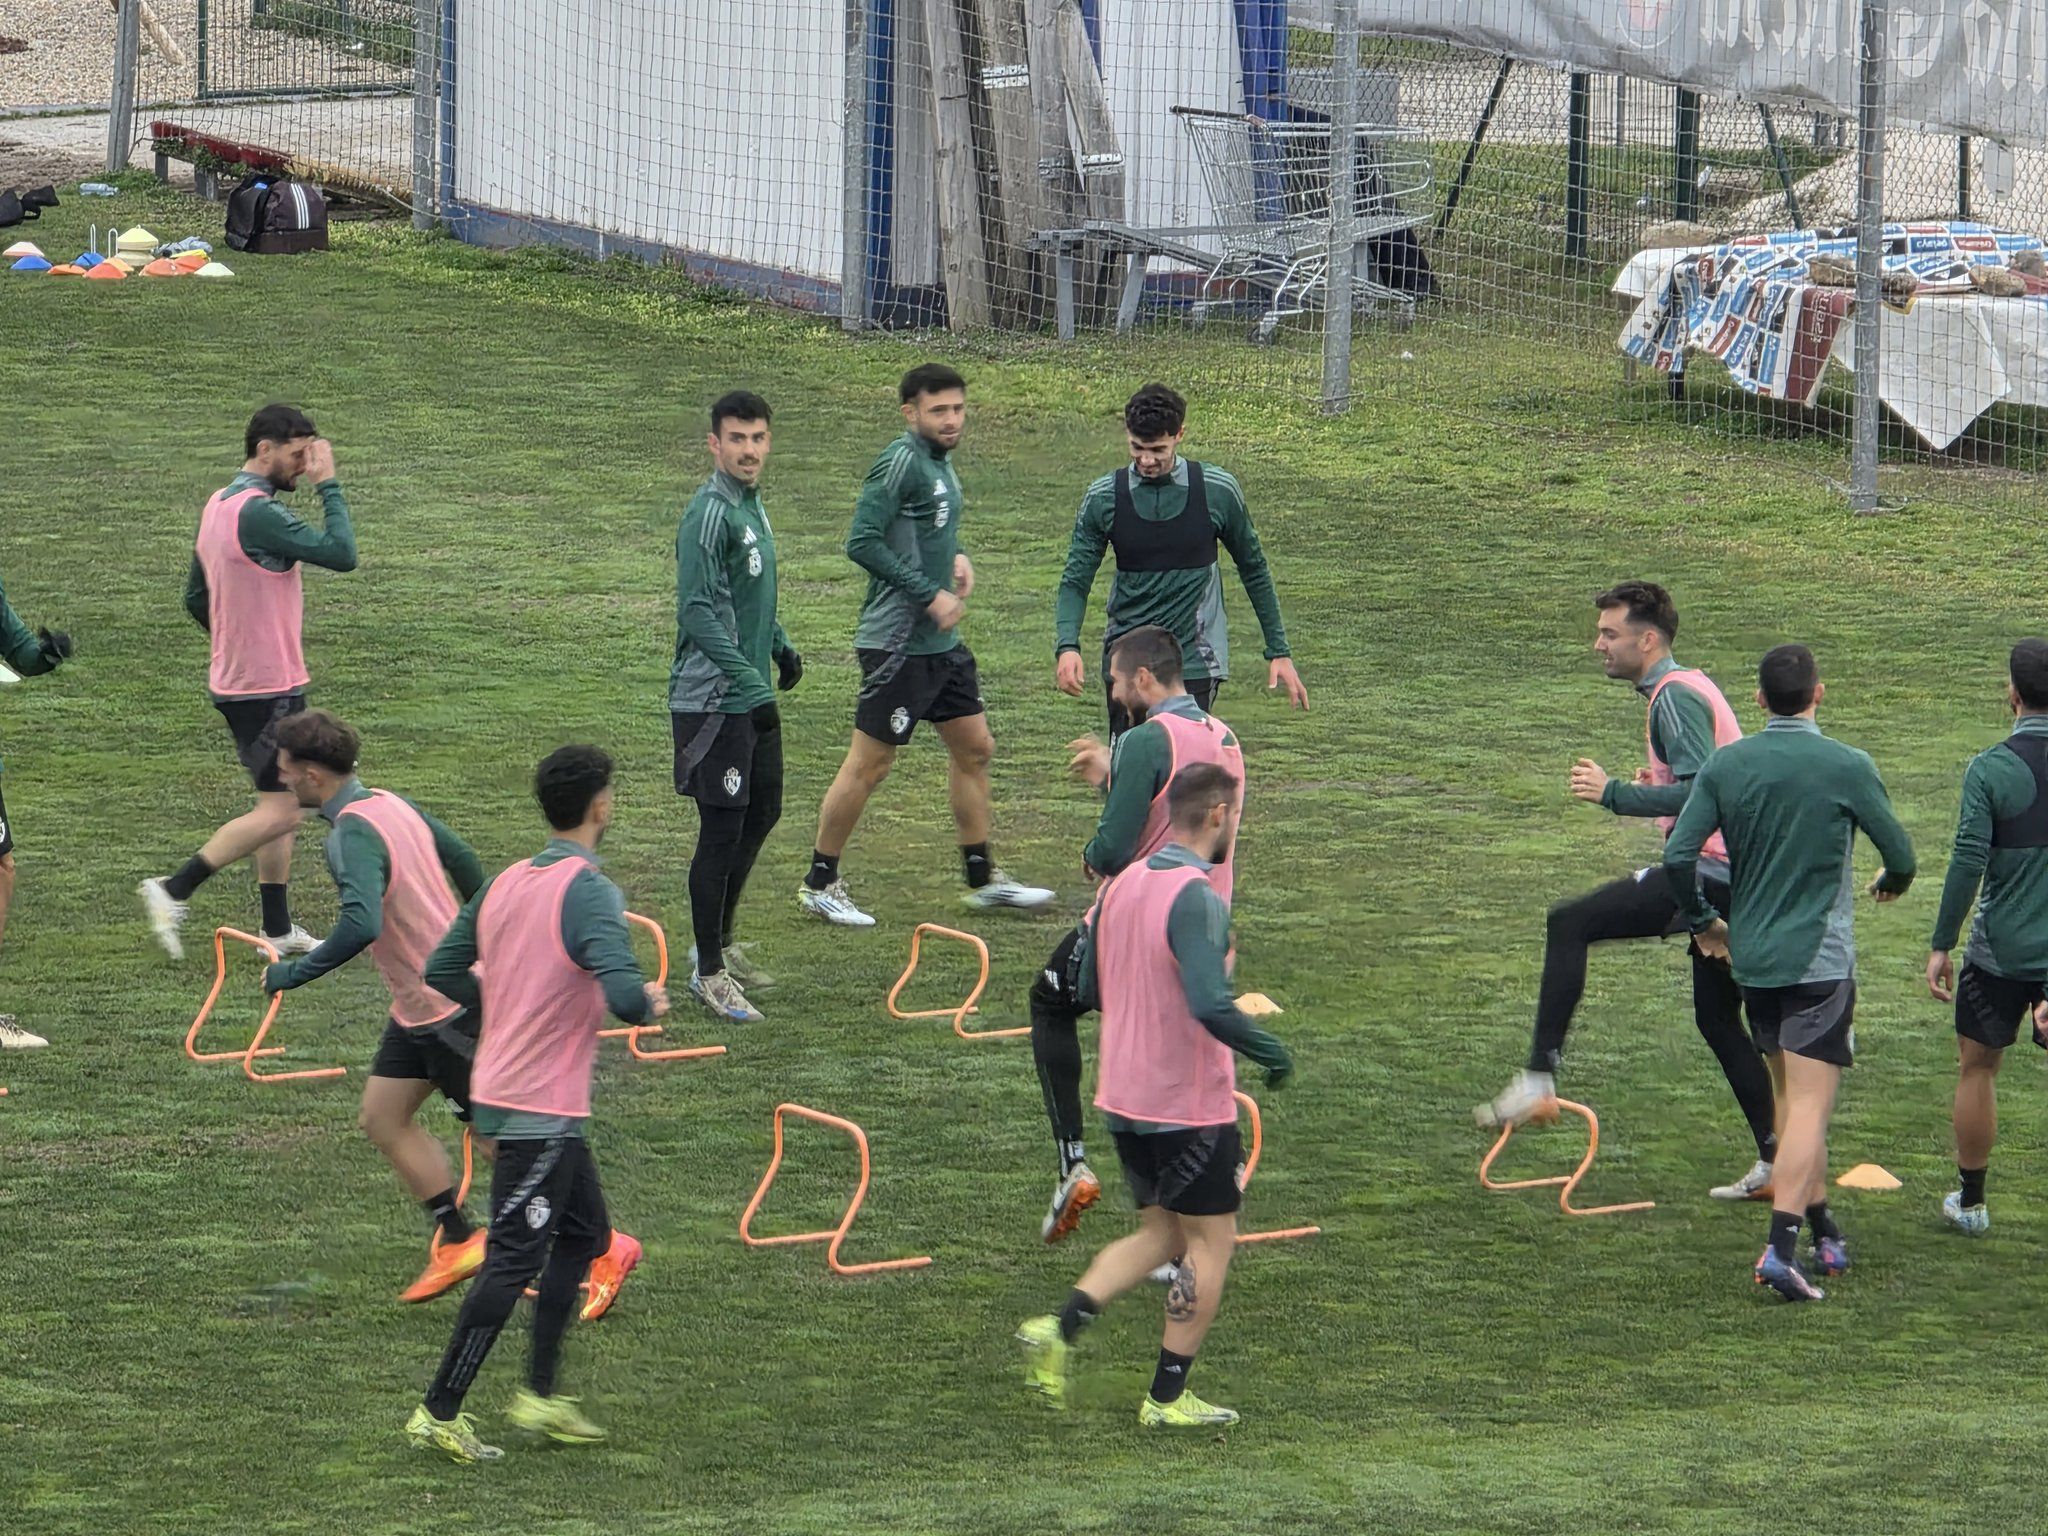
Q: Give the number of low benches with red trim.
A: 1